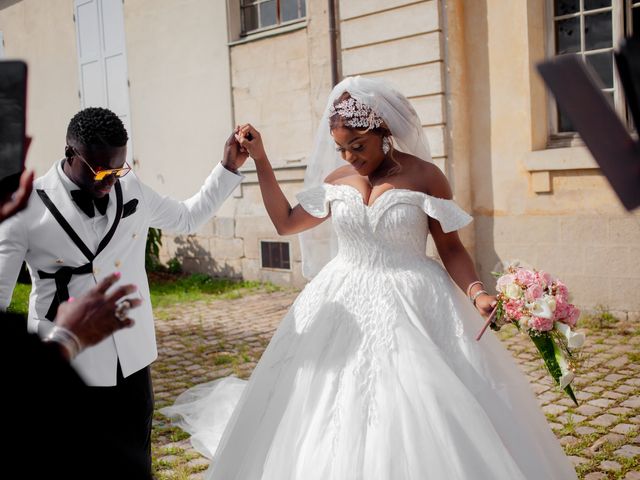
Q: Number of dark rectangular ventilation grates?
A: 1